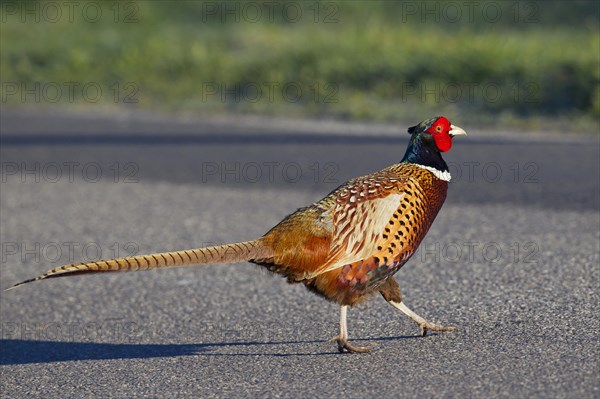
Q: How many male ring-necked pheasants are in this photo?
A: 1